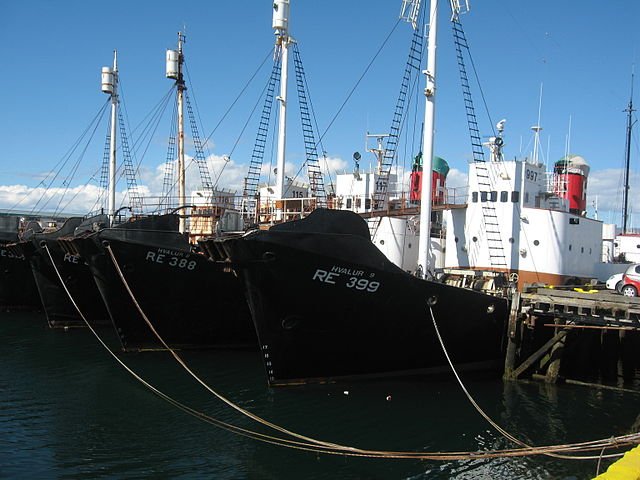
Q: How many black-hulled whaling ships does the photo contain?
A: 4